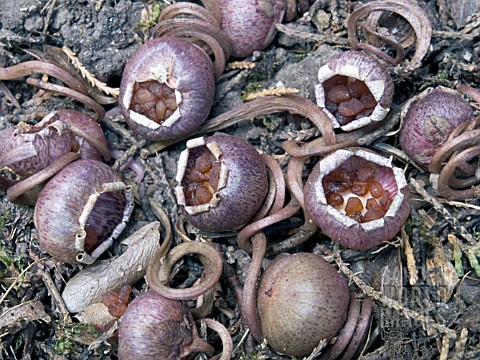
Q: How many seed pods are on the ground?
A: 10